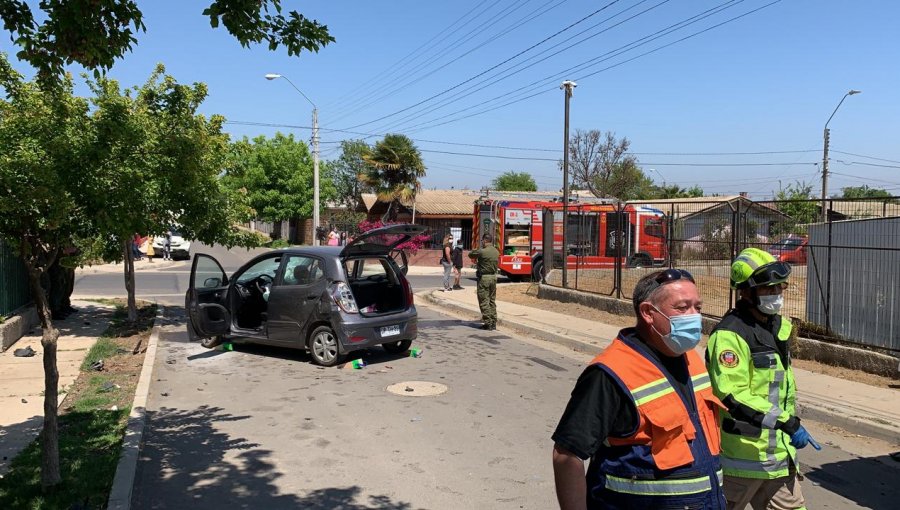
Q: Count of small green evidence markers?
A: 3